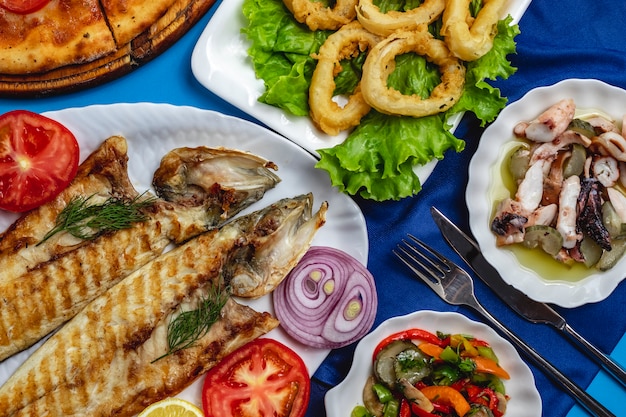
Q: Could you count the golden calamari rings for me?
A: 5